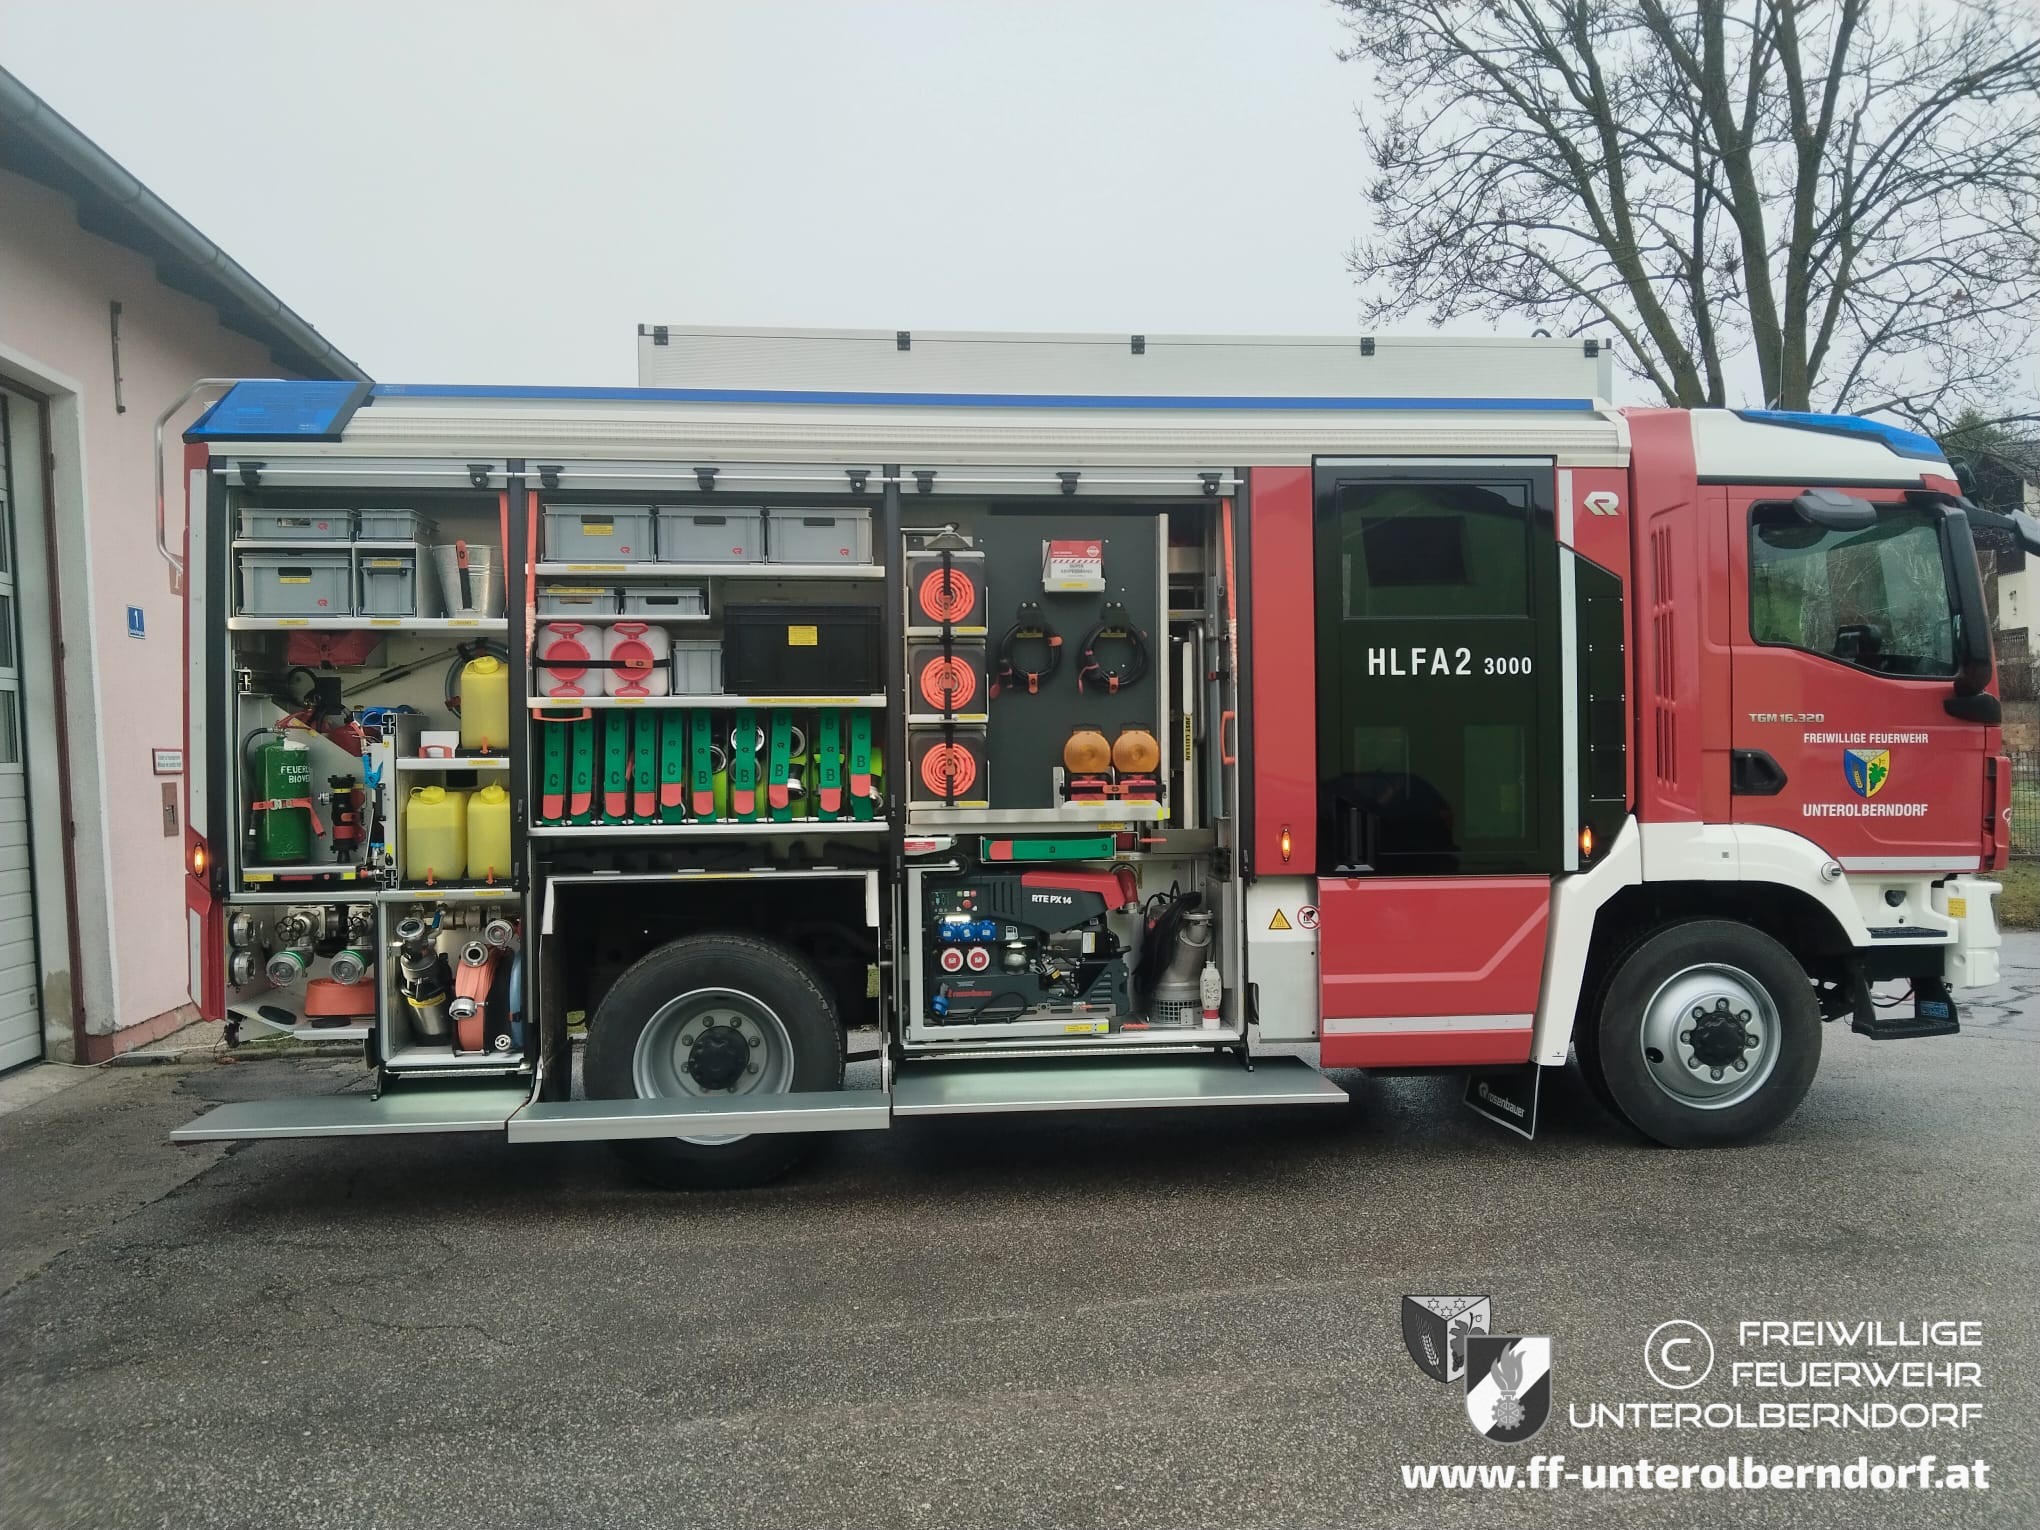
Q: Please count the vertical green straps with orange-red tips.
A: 10